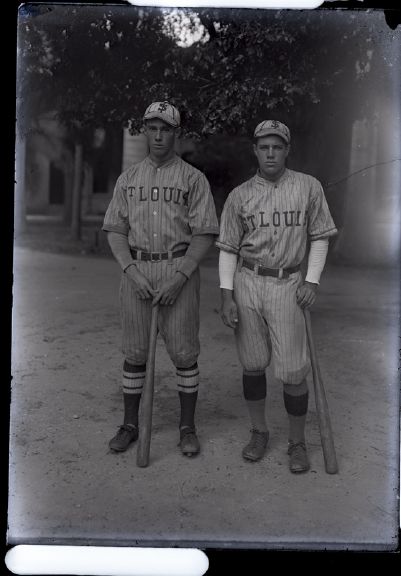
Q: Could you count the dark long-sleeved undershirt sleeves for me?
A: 2